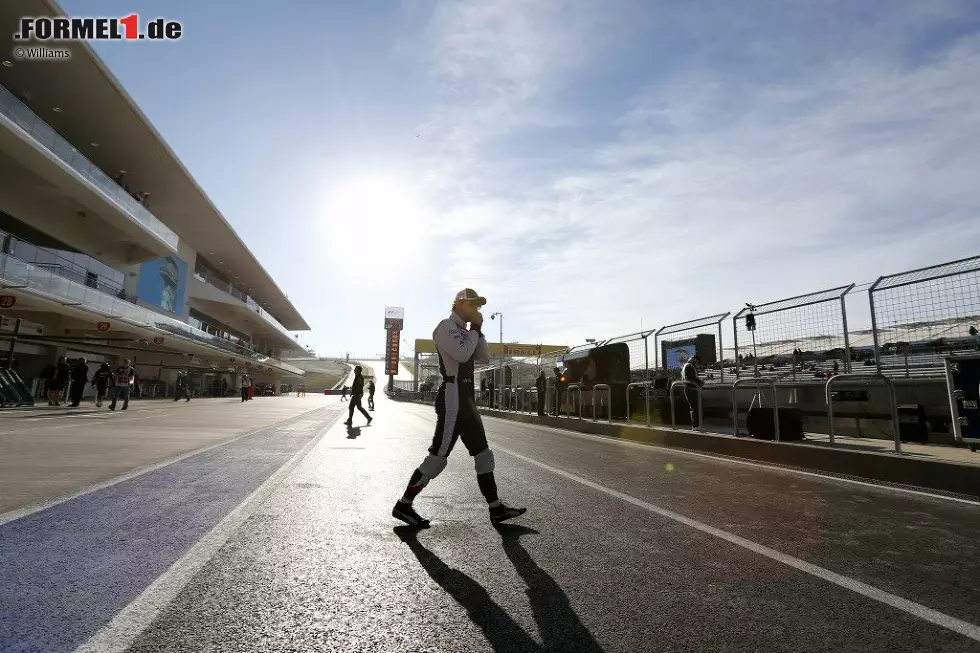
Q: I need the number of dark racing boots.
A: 2